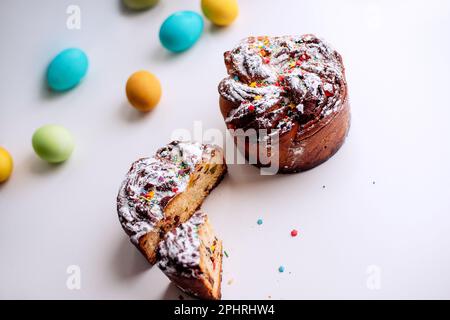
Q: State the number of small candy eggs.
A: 7